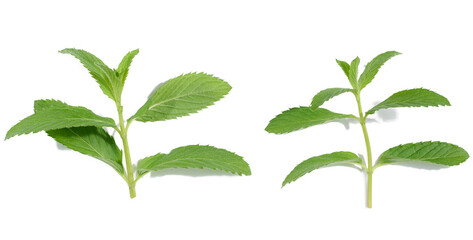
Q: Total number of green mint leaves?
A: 14